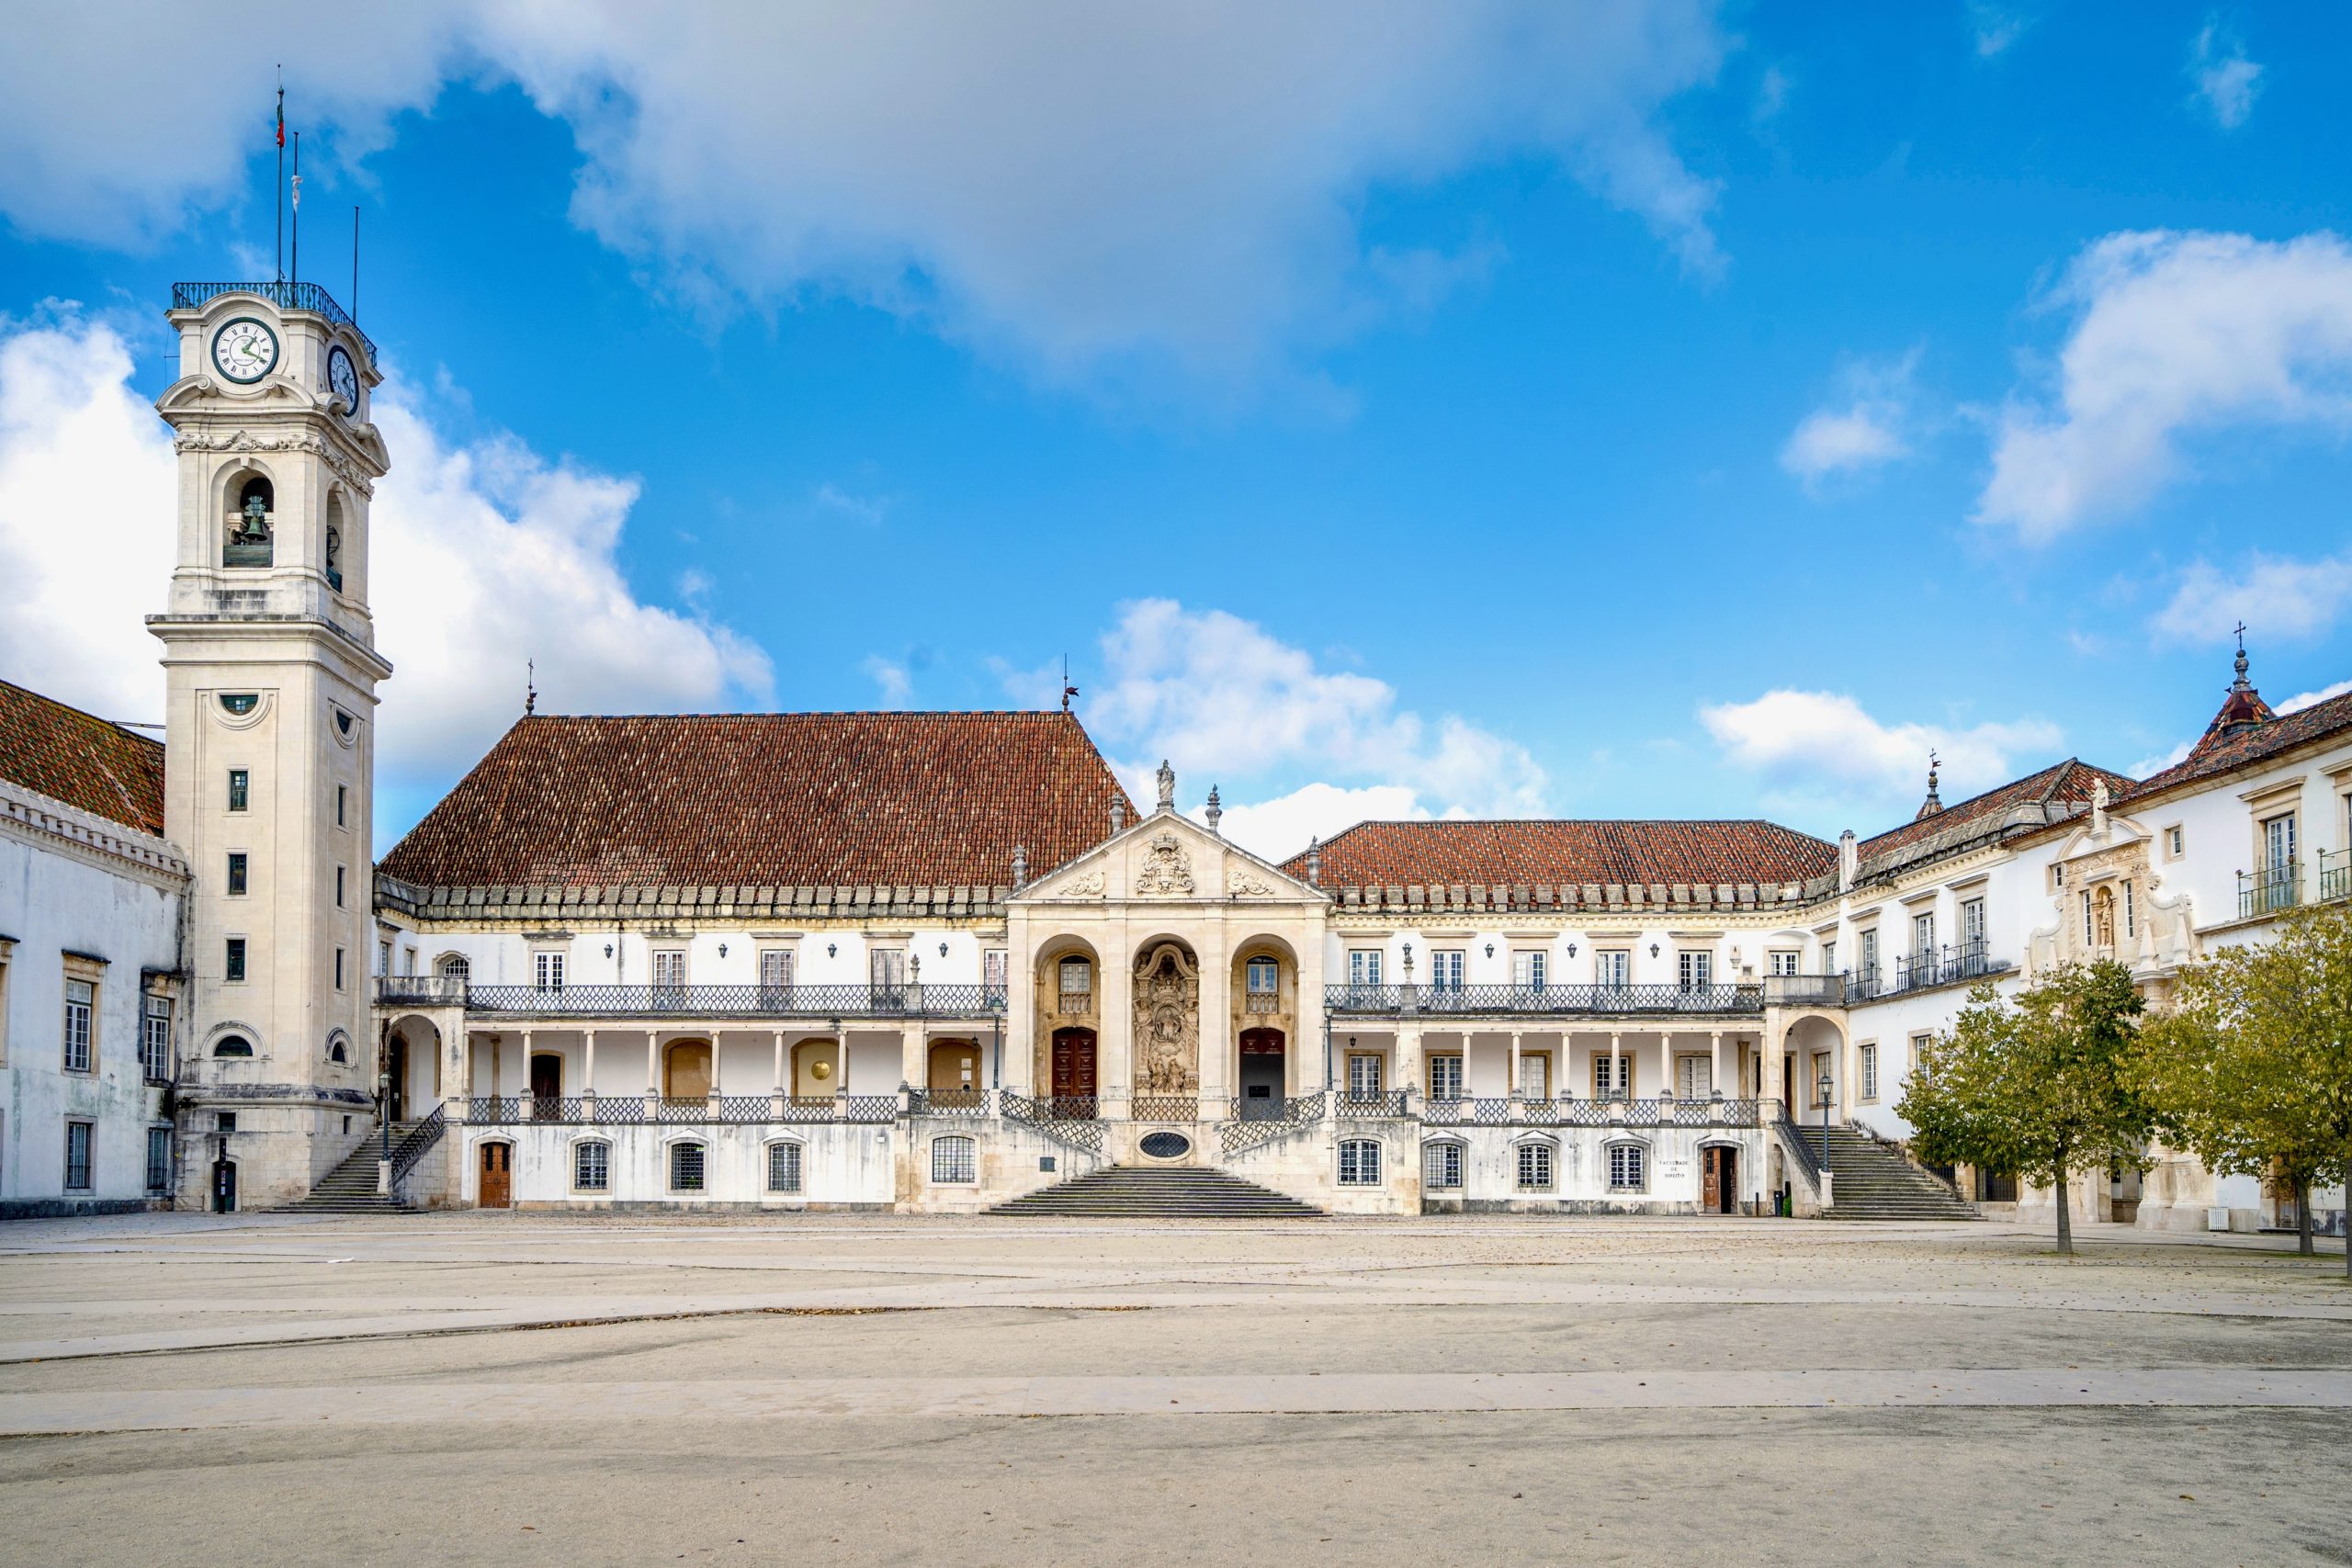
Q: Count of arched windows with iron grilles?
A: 8